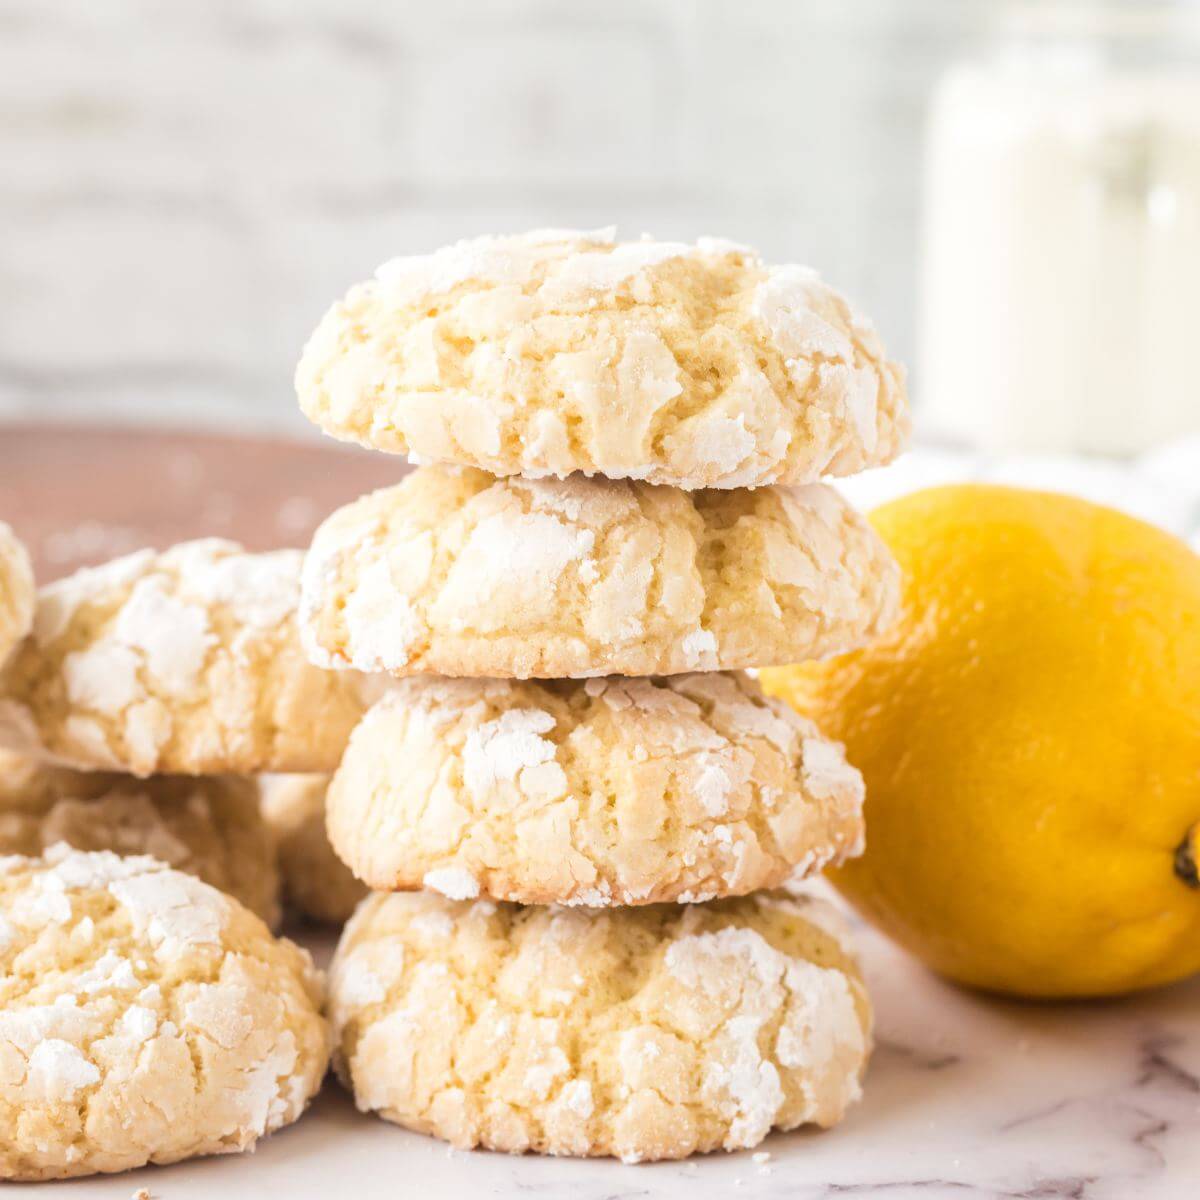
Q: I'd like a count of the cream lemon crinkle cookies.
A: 9